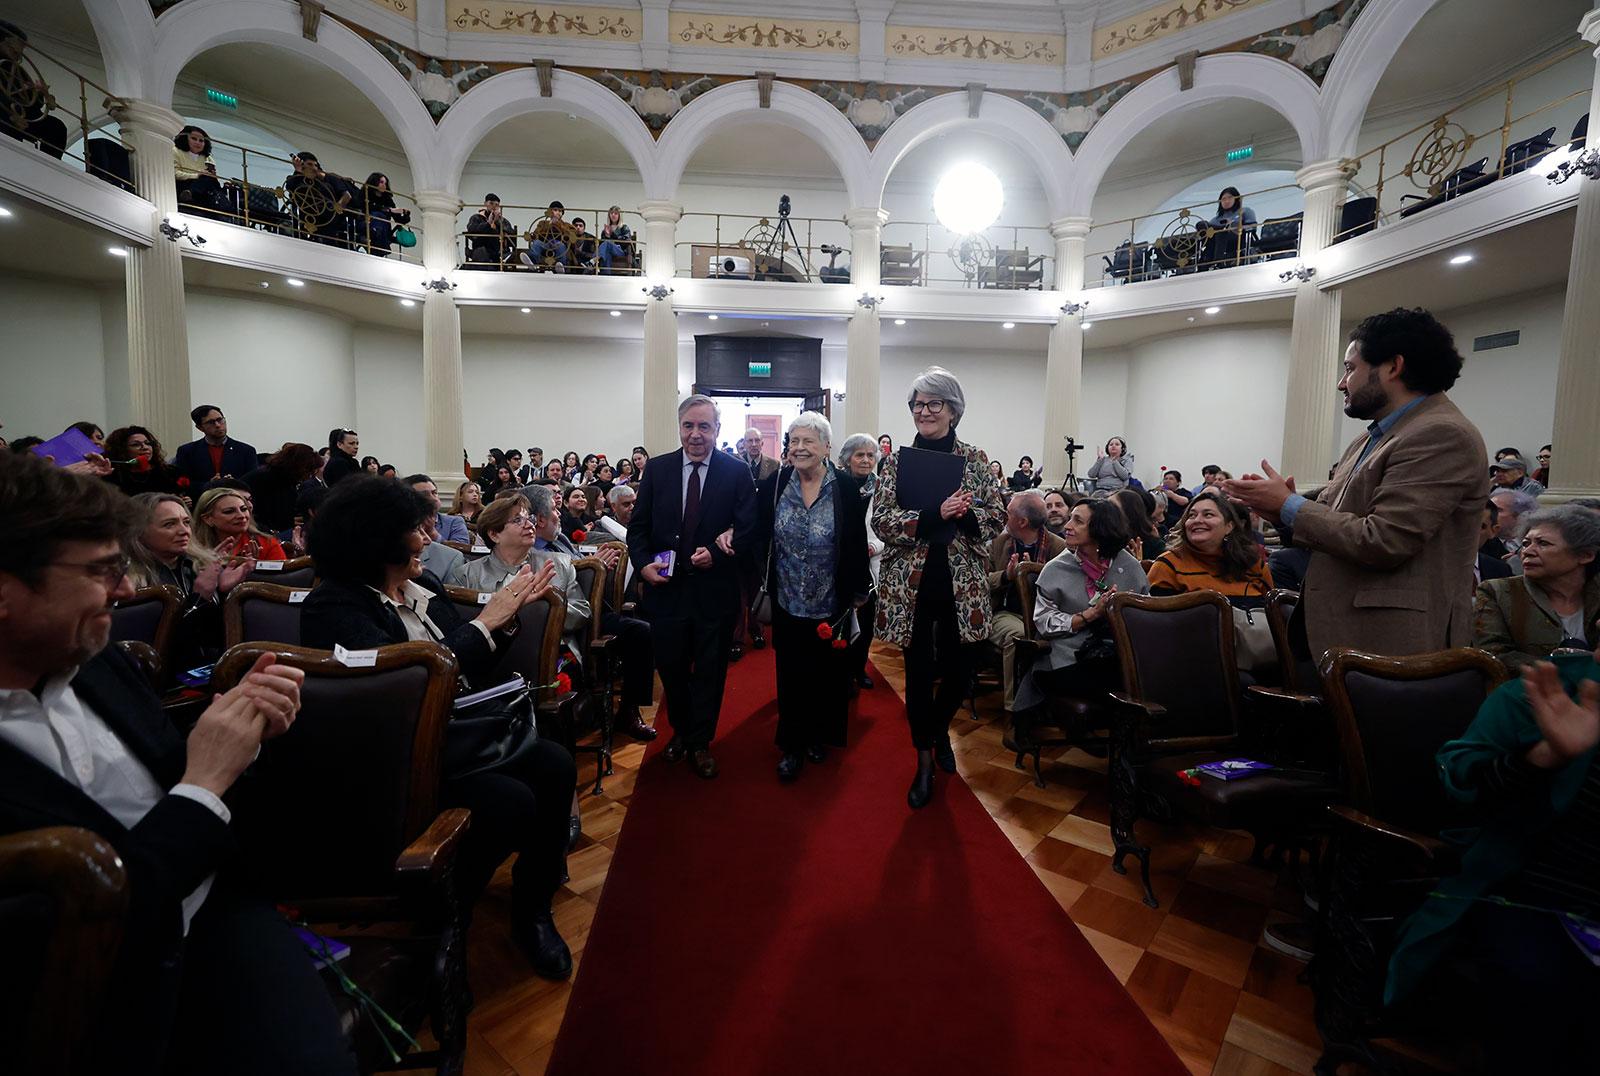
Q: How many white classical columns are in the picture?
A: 7